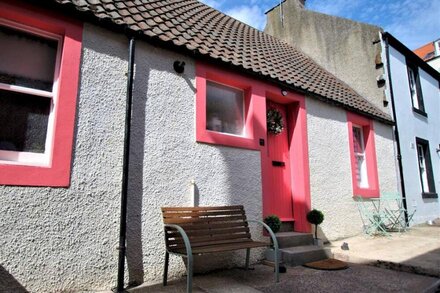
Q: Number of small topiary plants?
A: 2